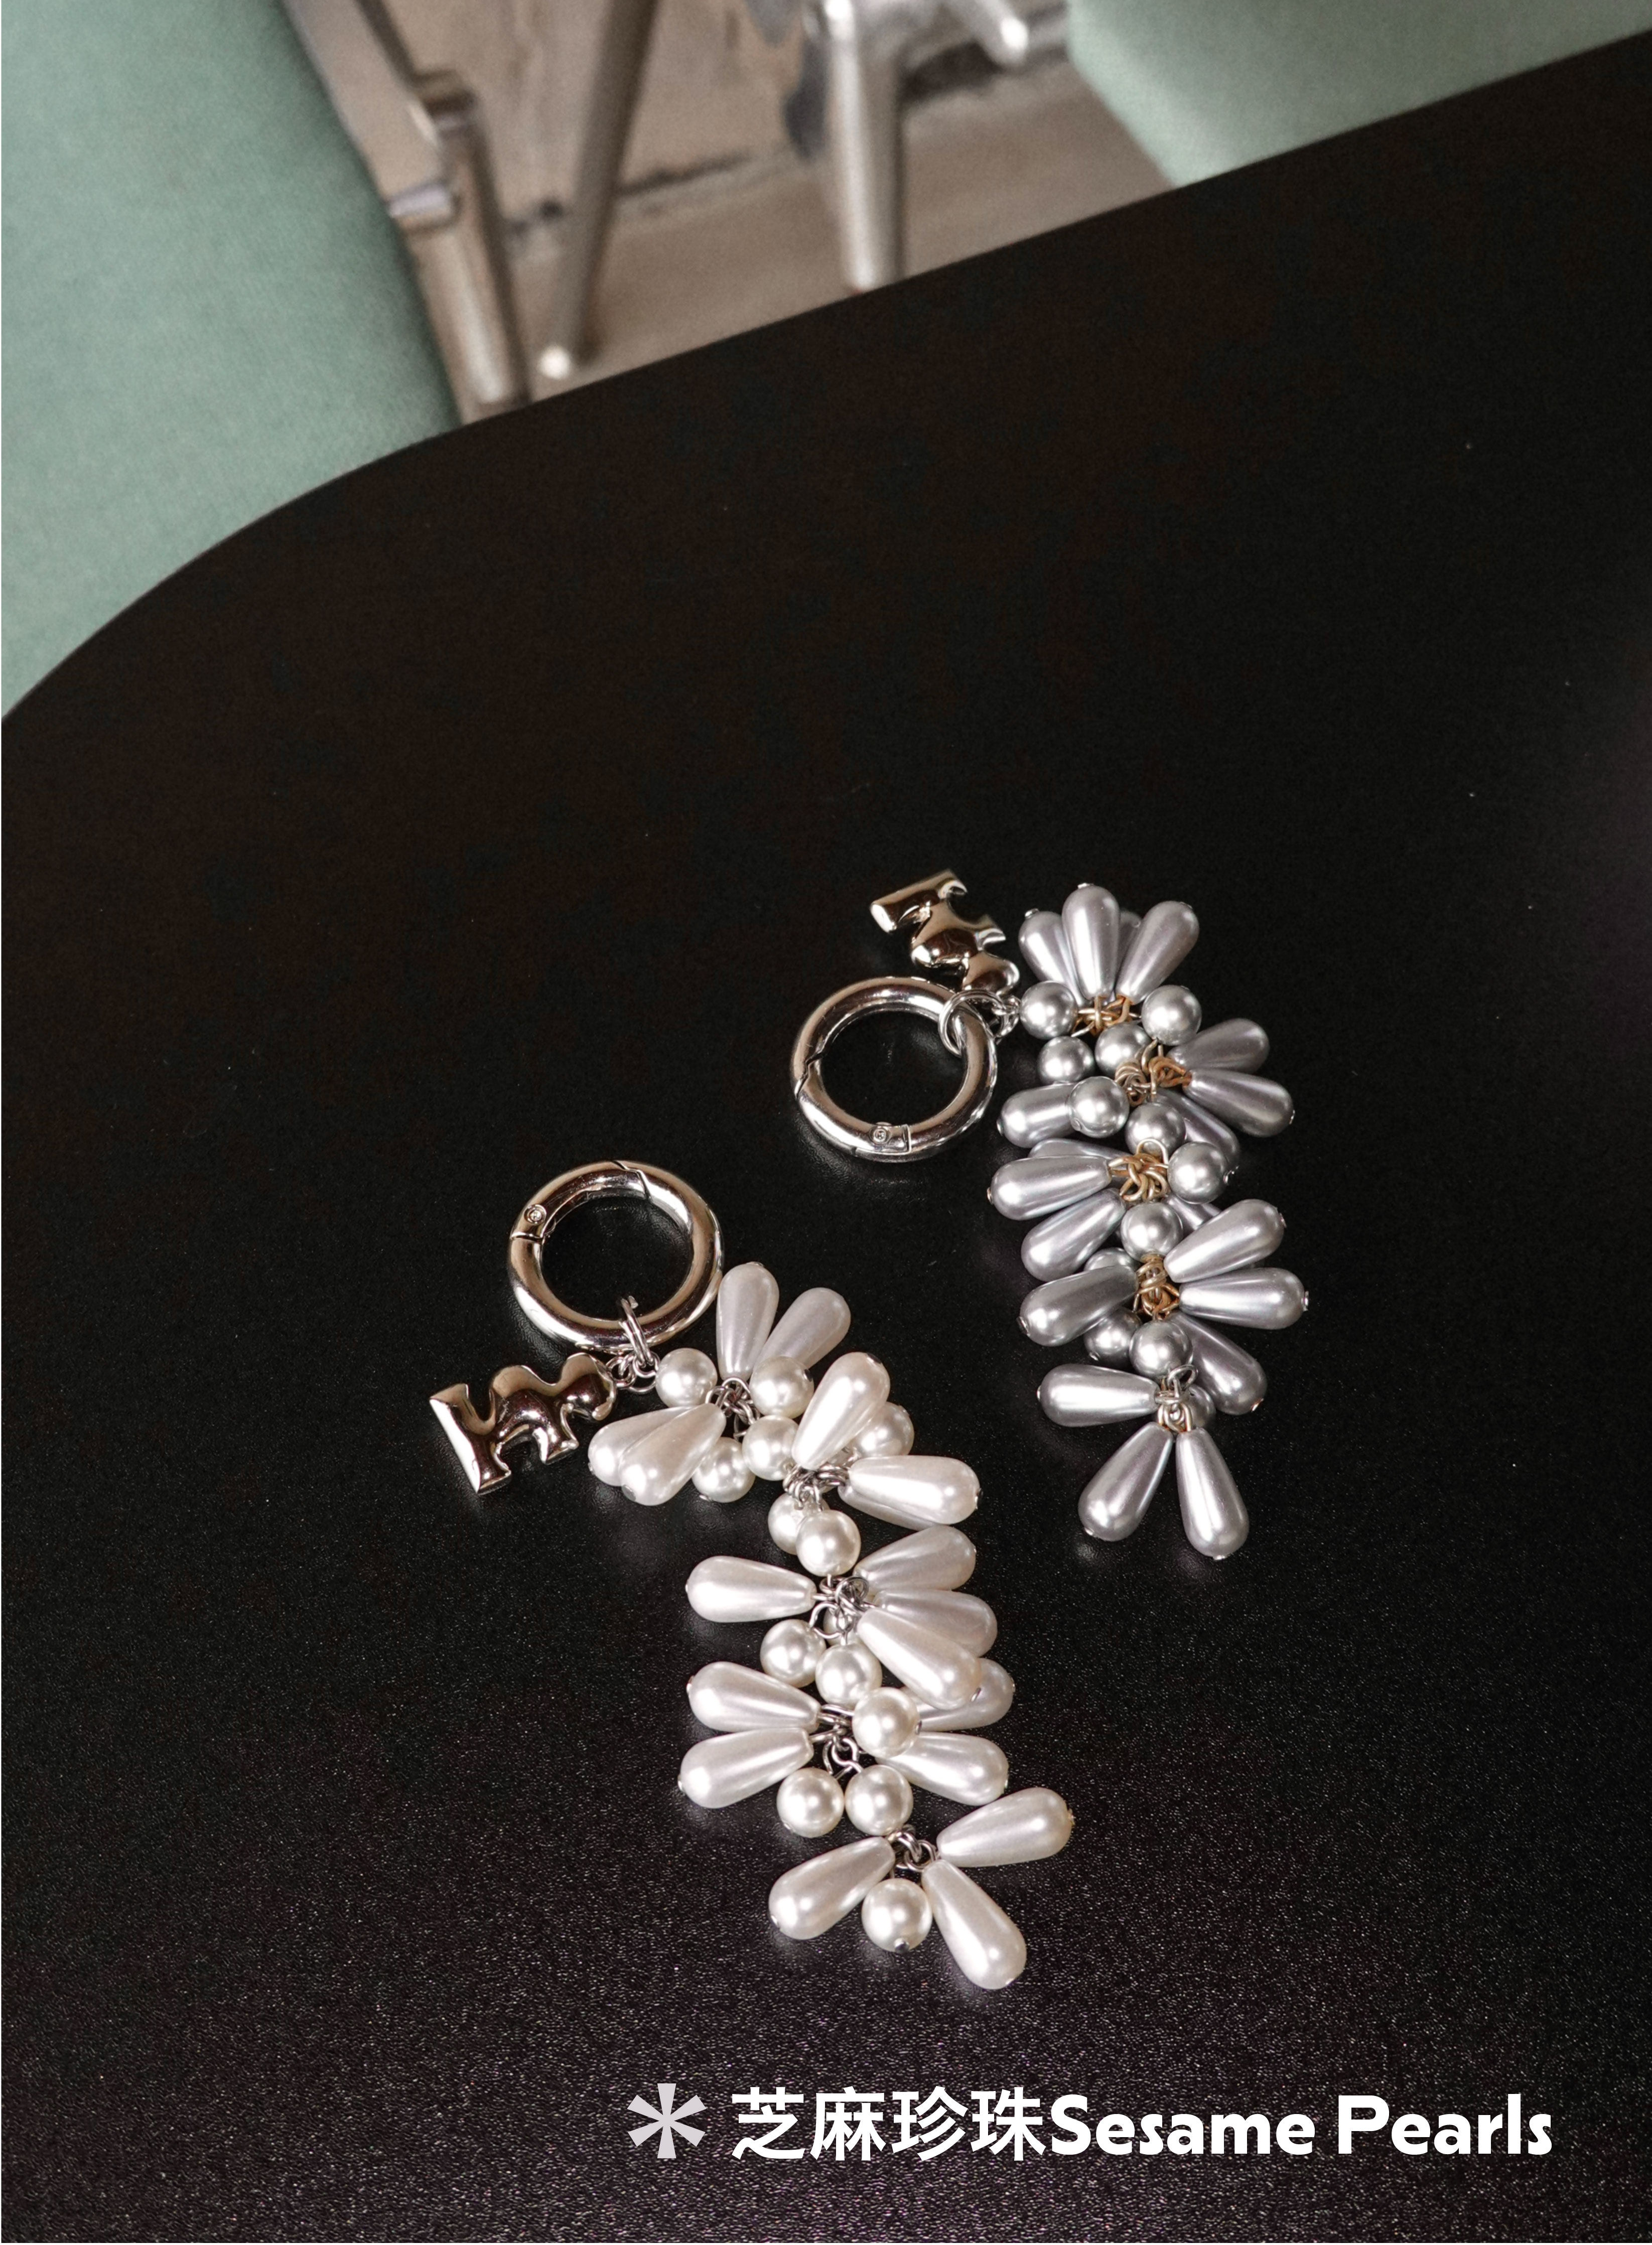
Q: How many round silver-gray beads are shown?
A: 12